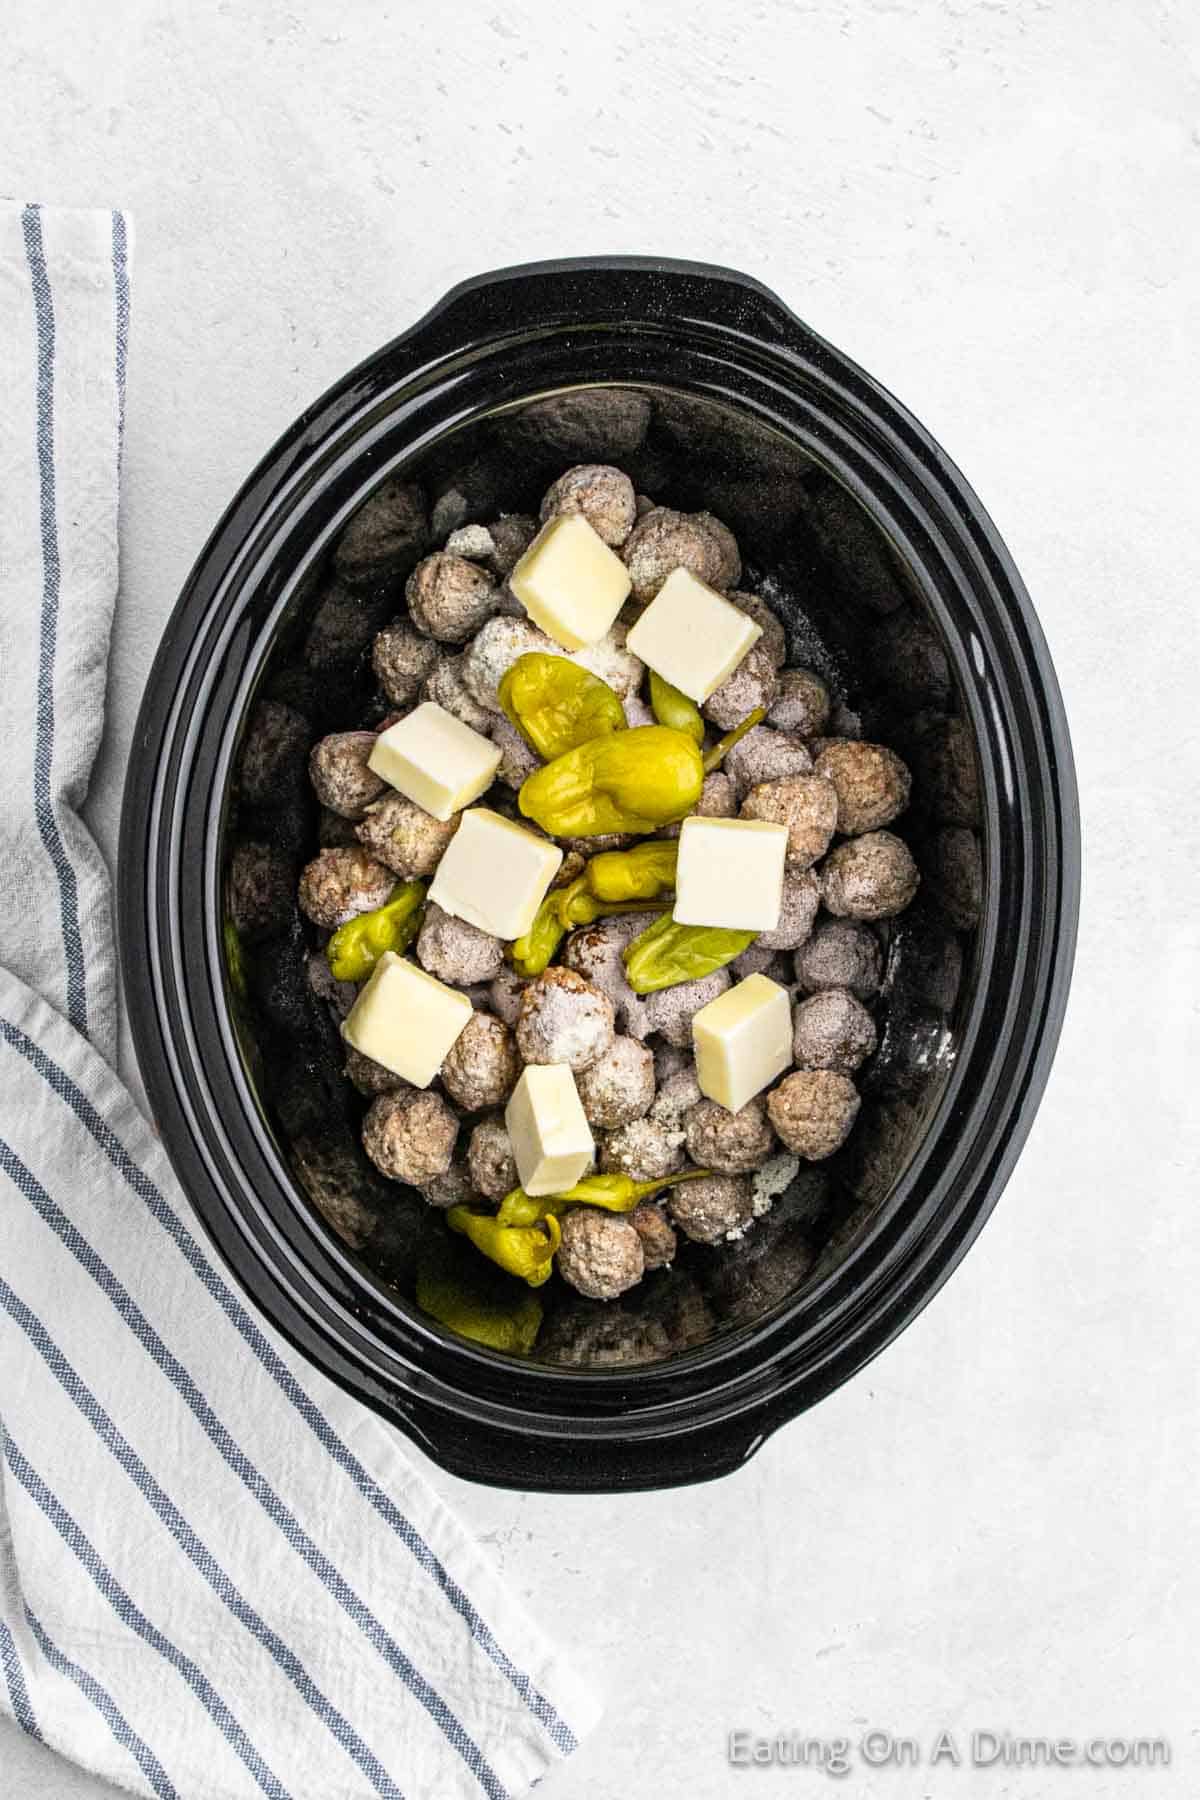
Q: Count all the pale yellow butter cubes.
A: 8